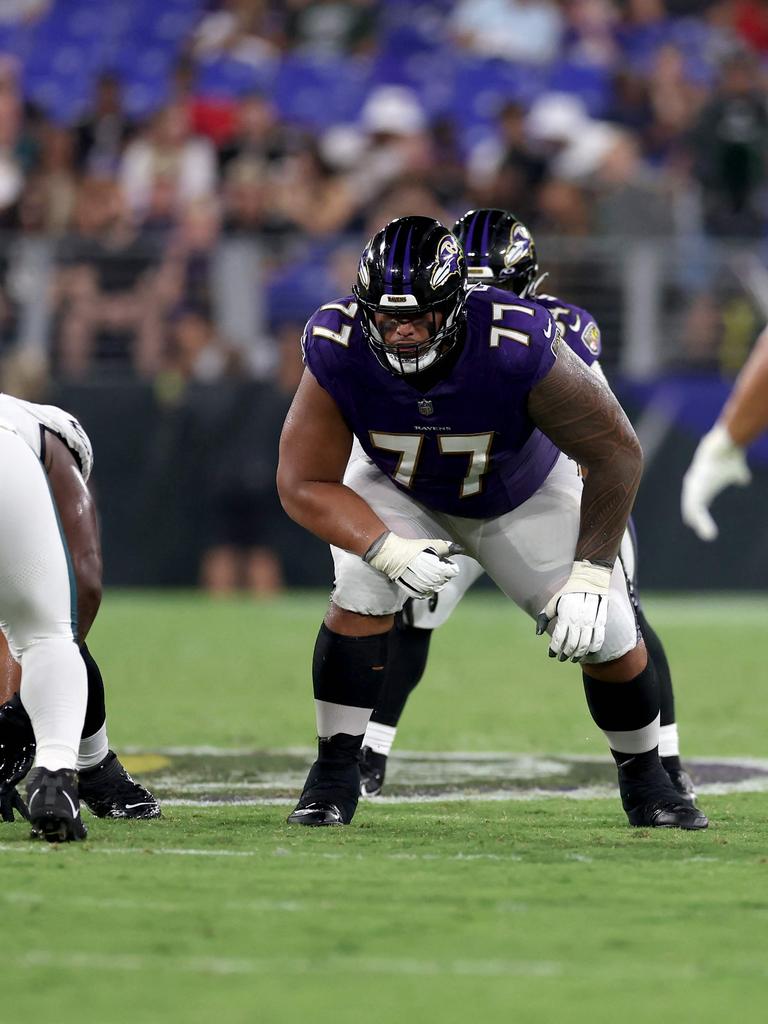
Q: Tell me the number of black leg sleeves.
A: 5